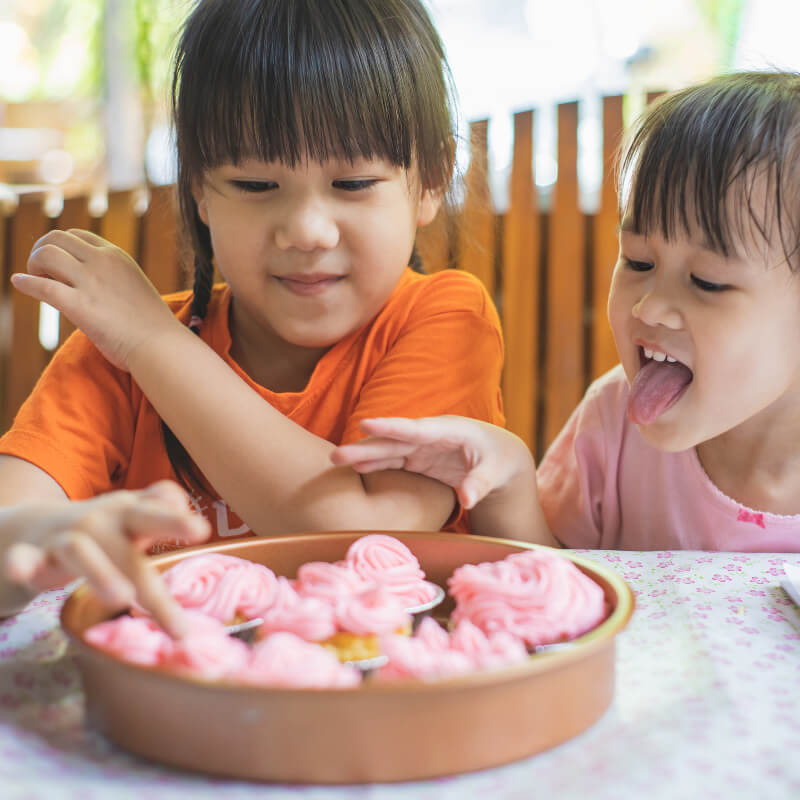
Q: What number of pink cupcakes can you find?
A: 7